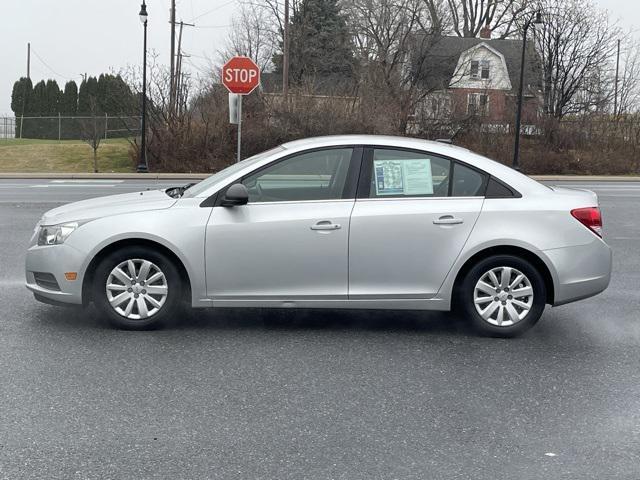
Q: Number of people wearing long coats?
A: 0